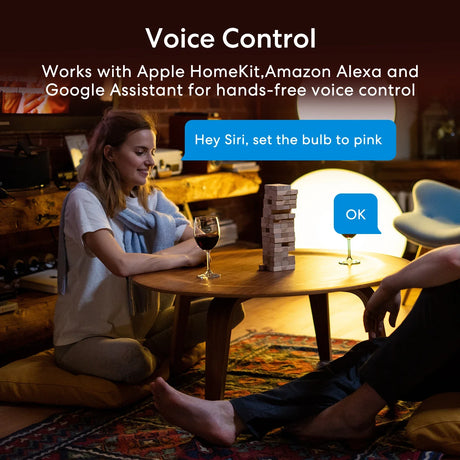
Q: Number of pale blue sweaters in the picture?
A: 1